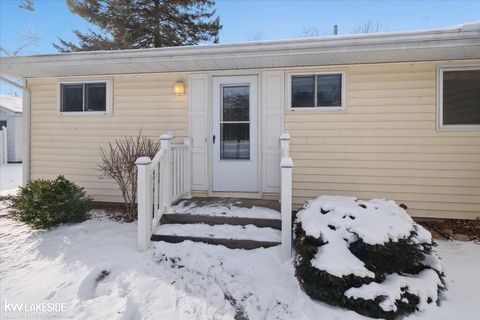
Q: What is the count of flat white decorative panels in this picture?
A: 2